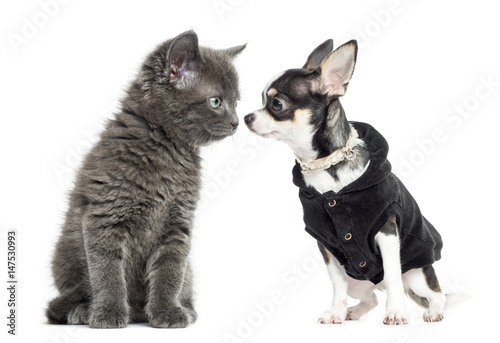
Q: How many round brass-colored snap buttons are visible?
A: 3